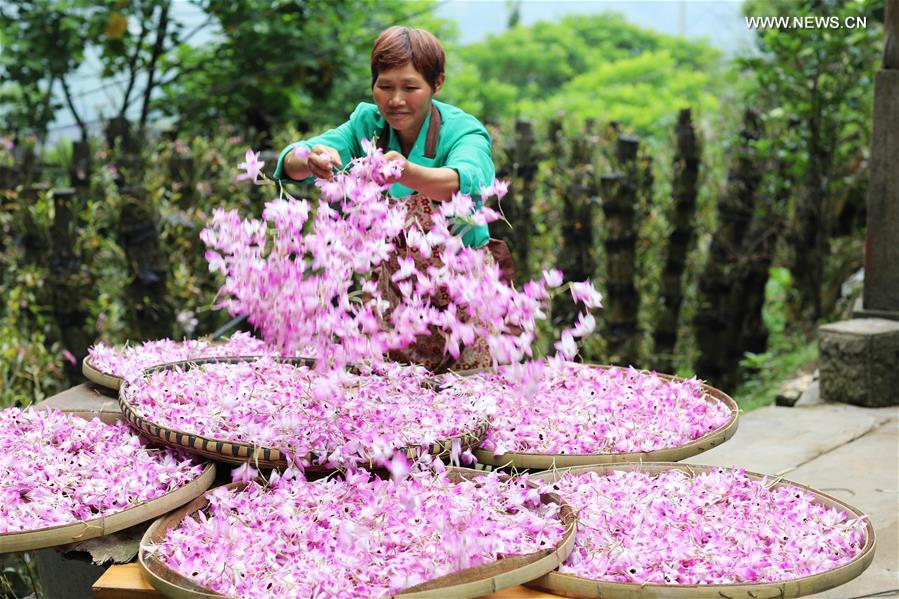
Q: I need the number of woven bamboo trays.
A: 6